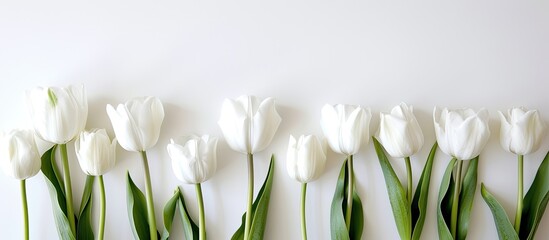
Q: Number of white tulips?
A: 11